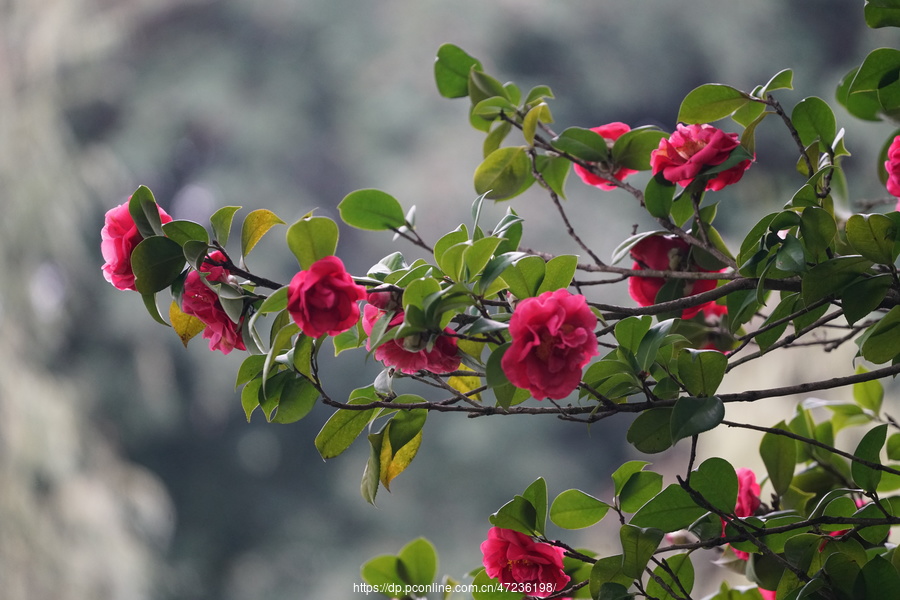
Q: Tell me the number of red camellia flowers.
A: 11